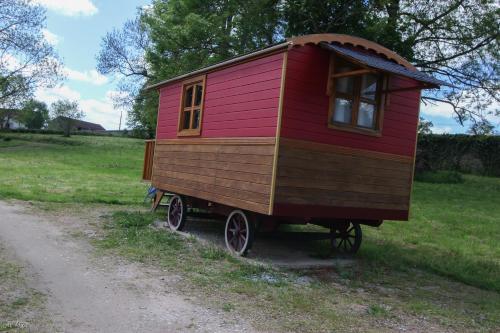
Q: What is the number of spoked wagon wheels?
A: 3